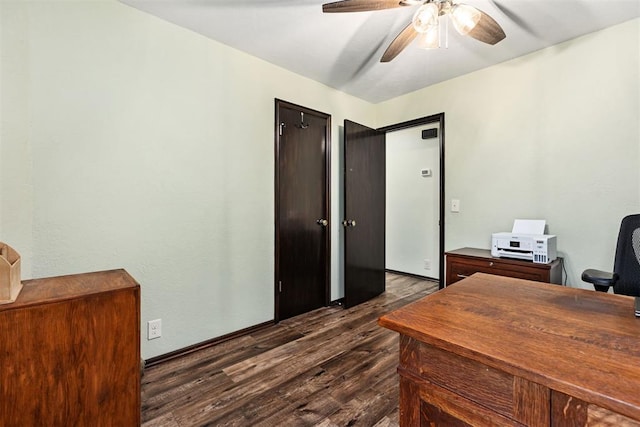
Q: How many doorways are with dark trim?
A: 2